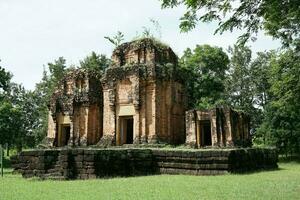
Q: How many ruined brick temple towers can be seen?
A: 3